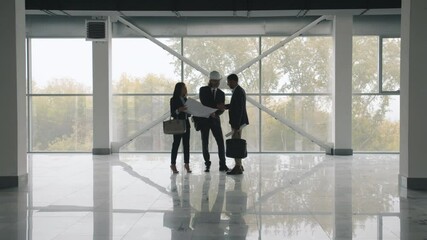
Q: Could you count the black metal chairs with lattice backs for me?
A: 0